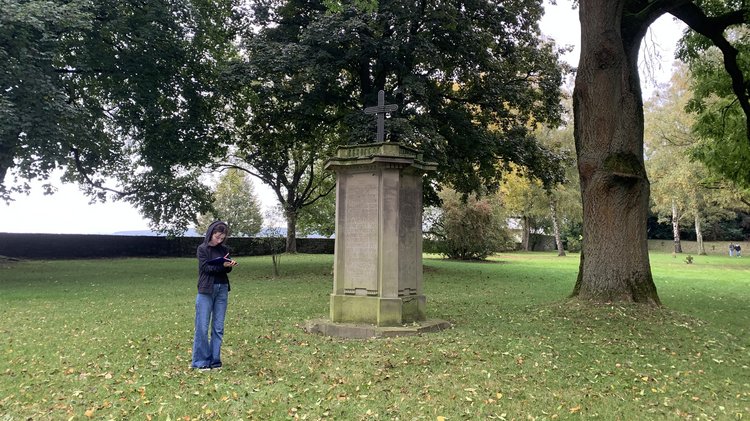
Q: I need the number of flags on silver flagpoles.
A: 0